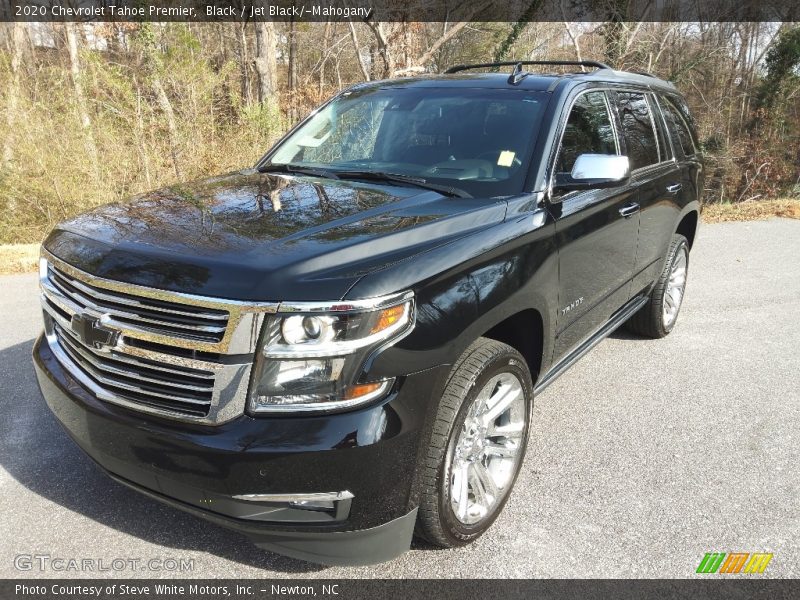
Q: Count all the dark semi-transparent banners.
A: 2